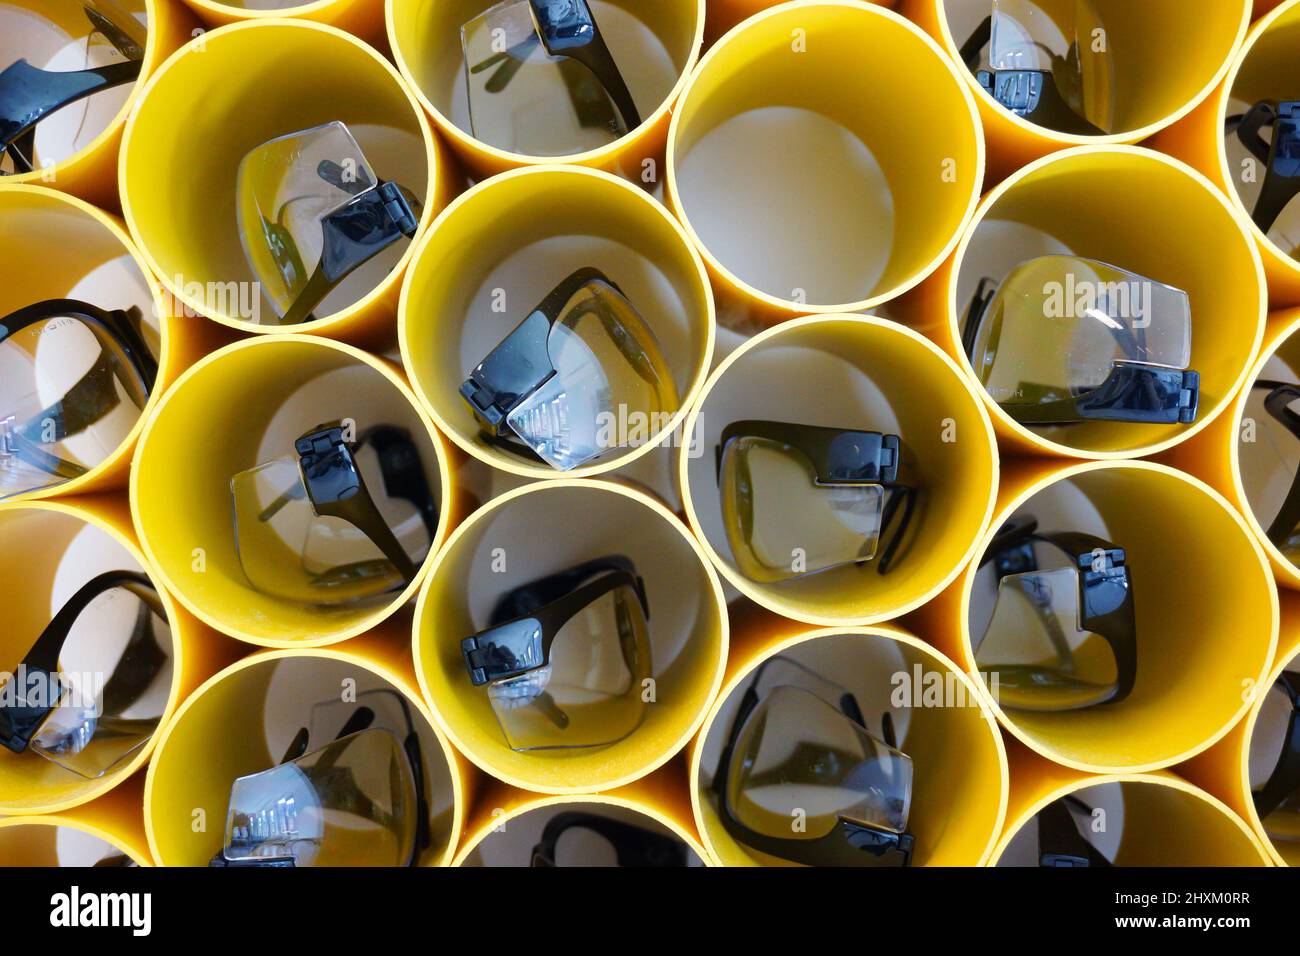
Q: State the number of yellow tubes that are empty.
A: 1